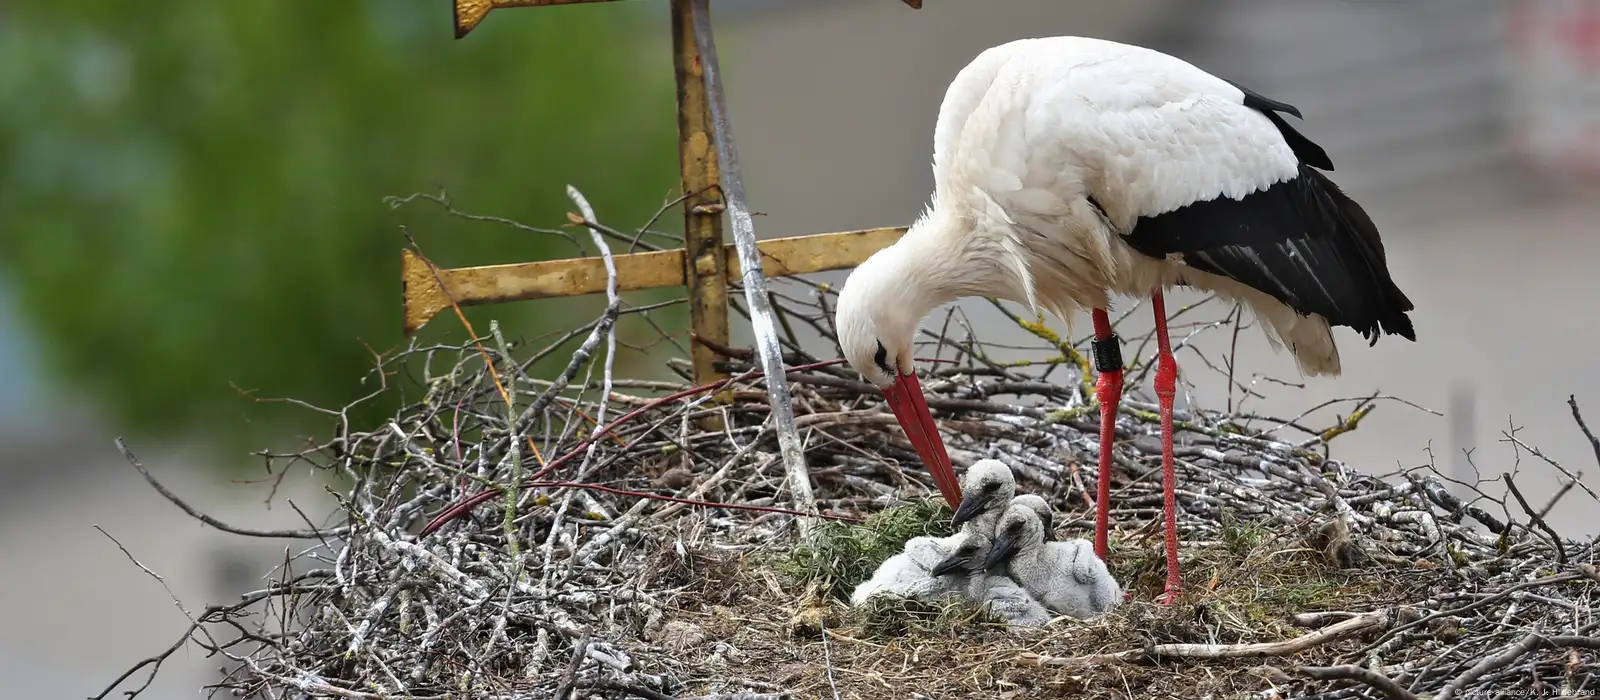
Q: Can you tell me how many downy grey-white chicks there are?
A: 4